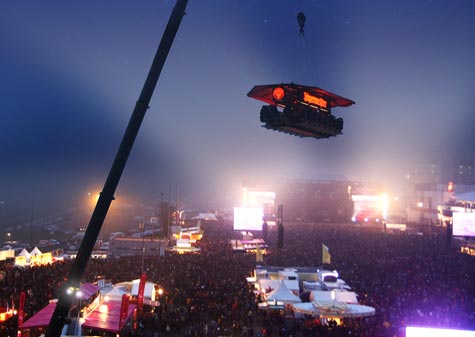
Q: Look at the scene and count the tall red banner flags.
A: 3